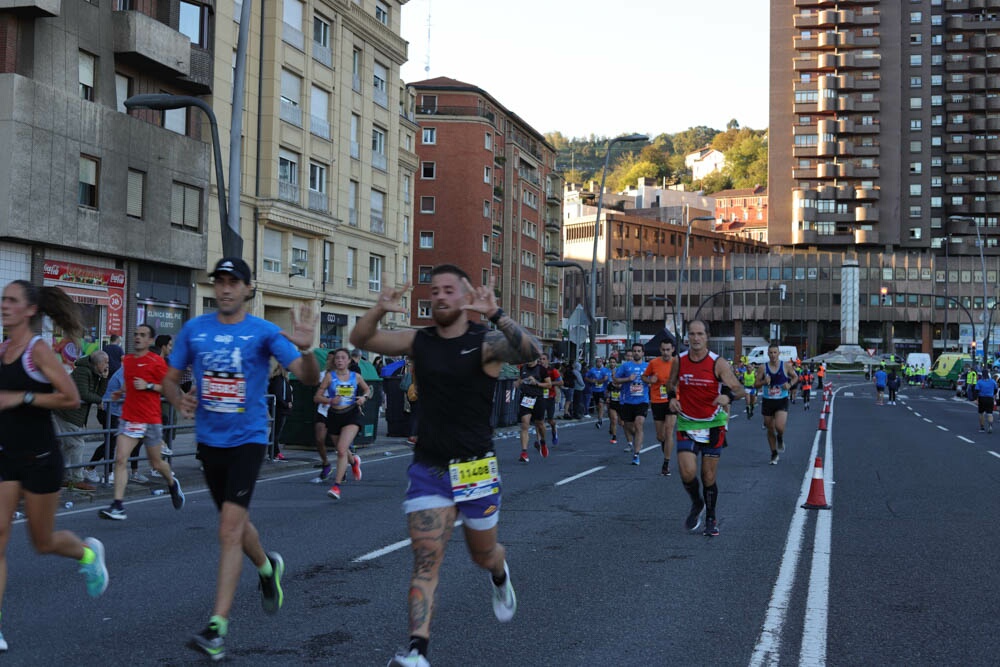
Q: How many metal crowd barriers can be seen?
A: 1